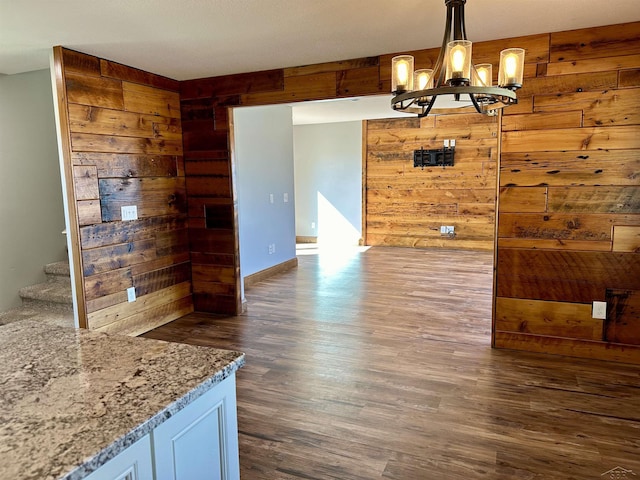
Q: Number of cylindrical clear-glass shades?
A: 5